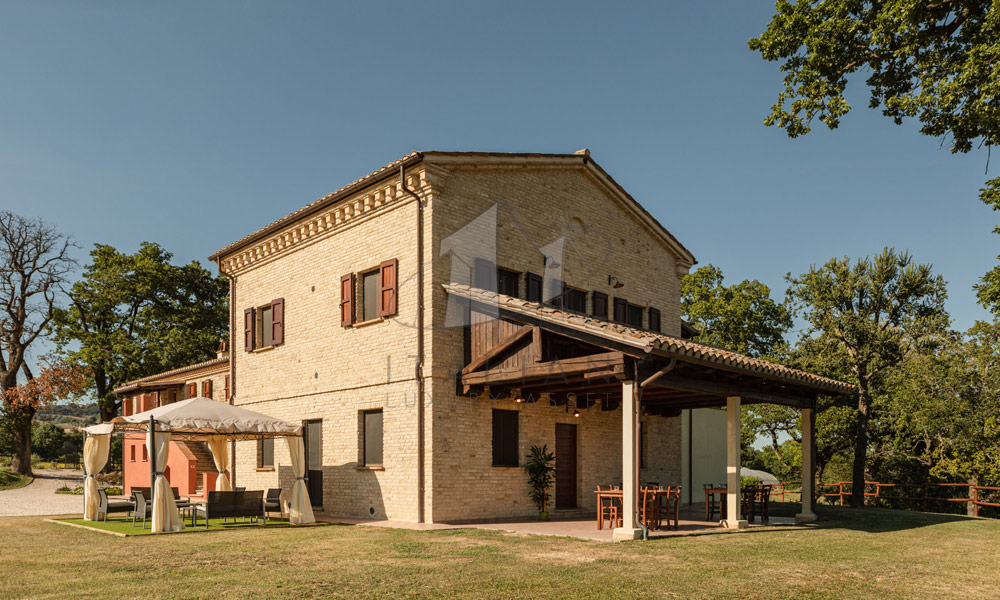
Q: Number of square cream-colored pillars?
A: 3